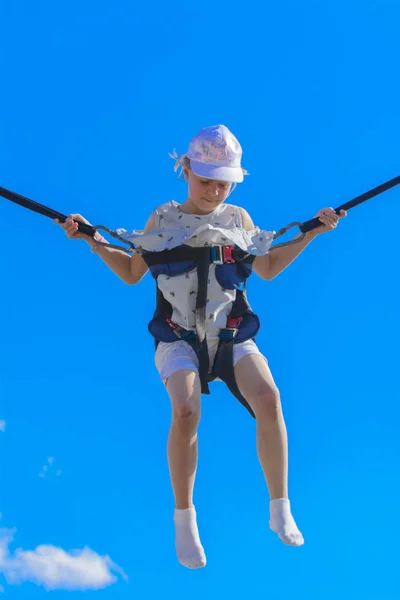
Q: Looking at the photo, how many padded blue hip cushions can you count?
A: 2